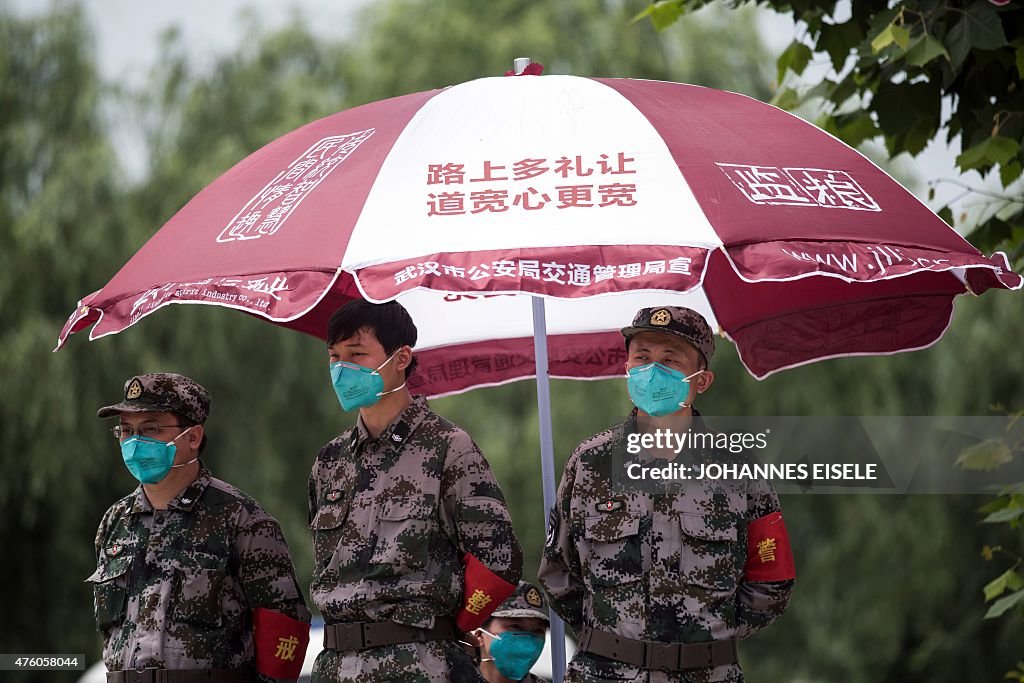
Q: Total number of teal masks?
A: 4